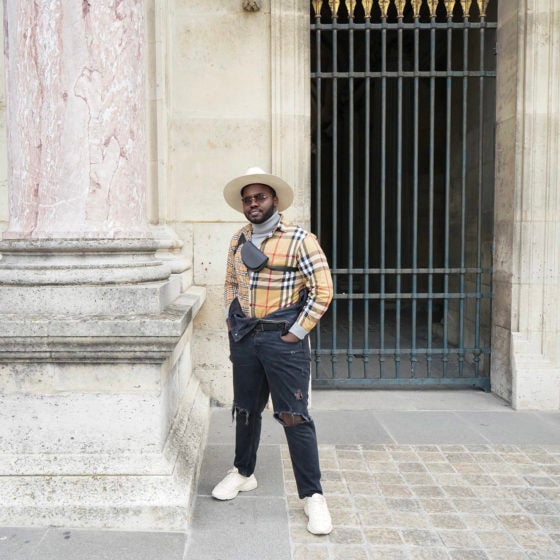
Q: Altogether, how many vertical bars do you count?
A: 11